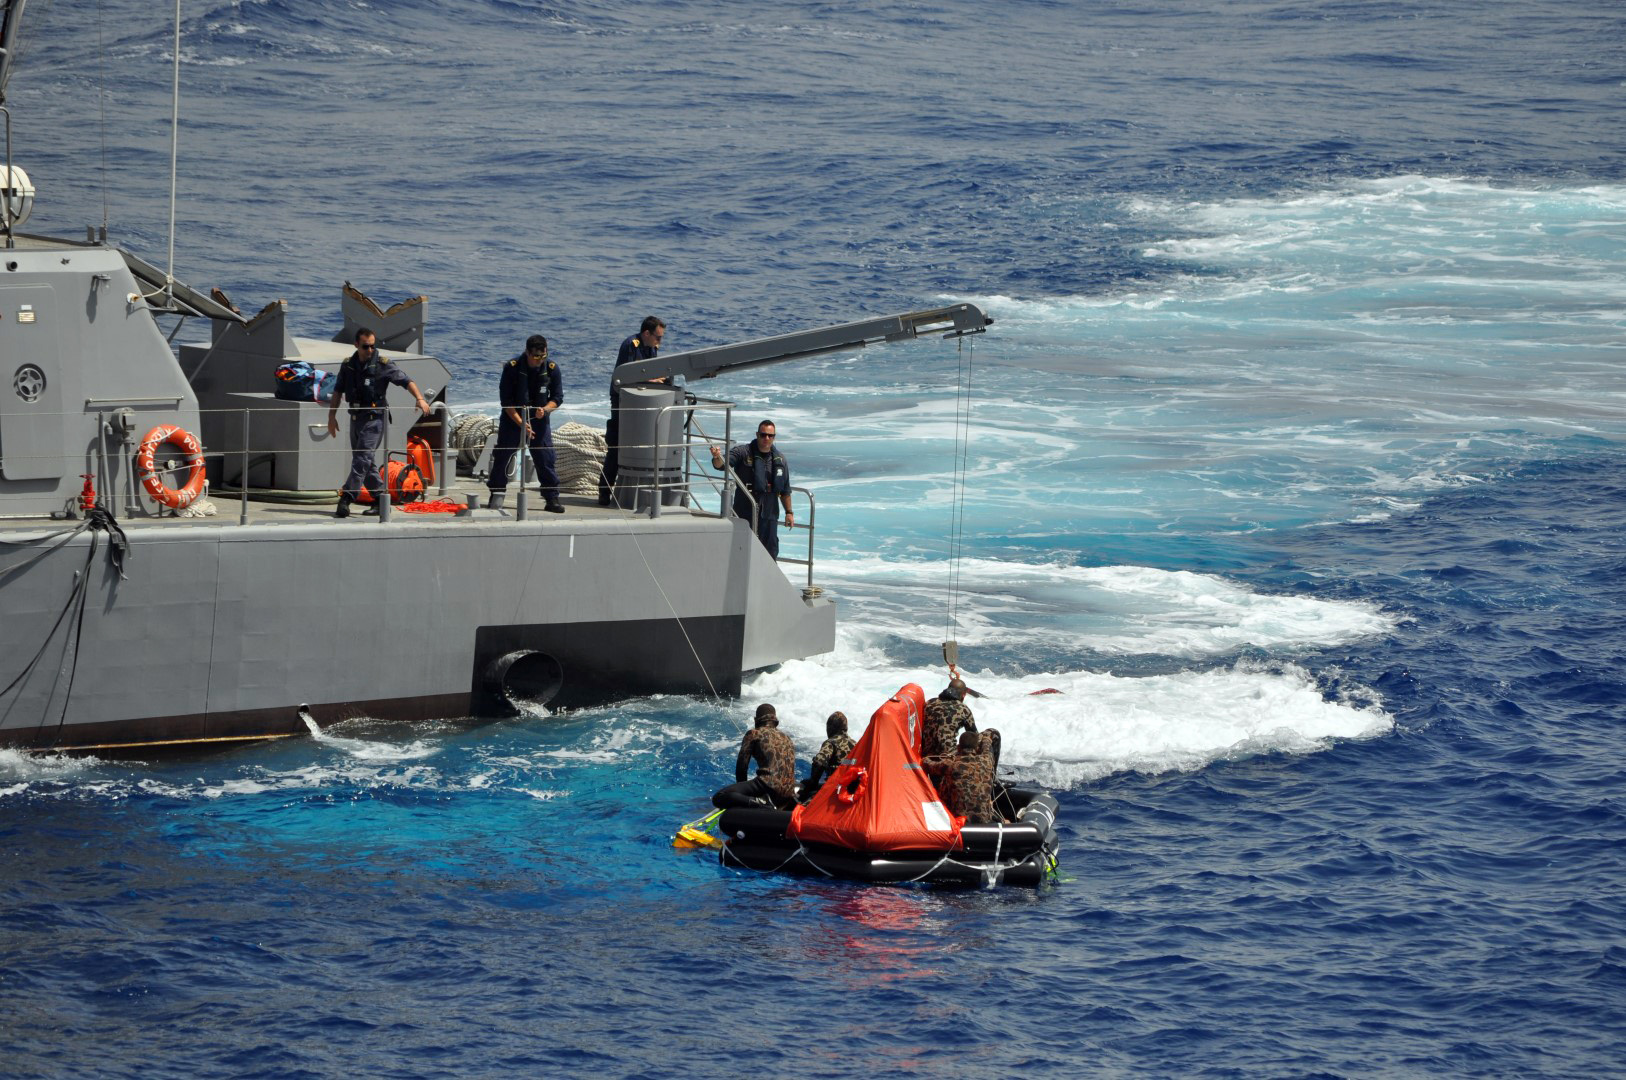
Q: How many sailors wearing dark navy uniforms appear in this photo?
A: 4